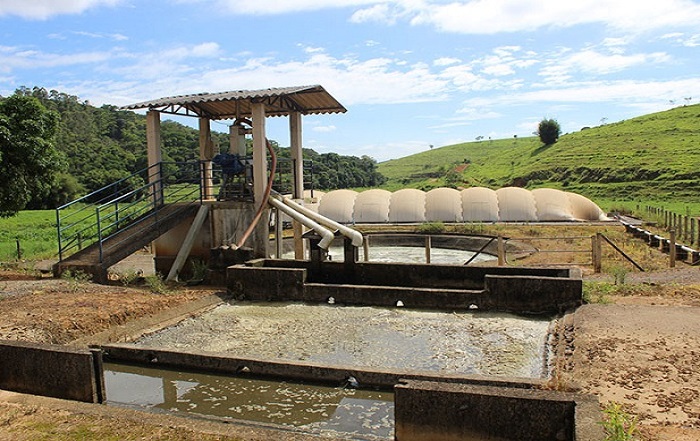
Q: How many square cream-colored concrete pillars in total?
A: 4